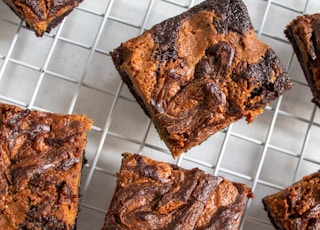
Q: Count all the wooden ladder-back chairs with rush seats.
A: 0